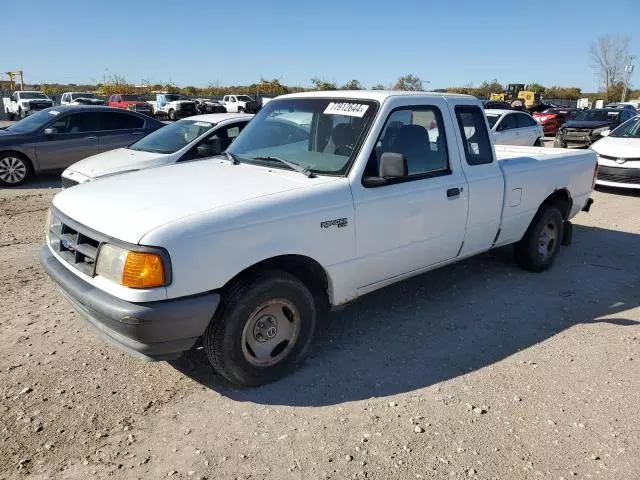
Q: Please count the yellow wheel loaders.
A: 1